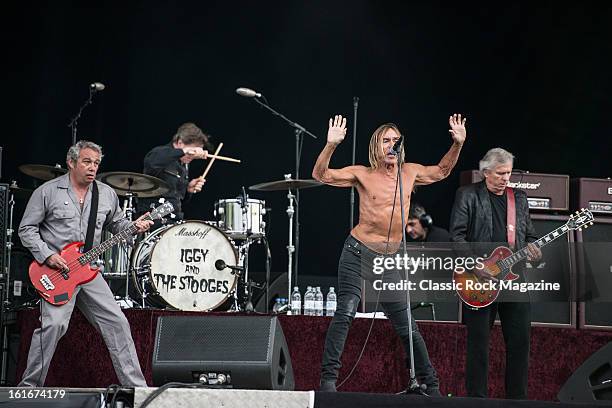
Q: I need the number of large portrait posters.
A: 0